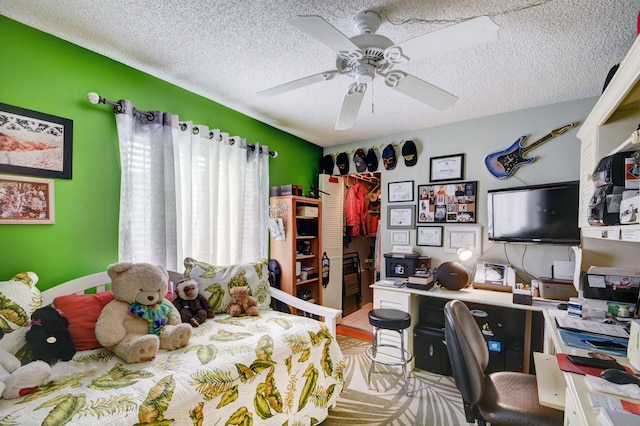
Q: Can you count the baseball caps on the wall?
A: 6